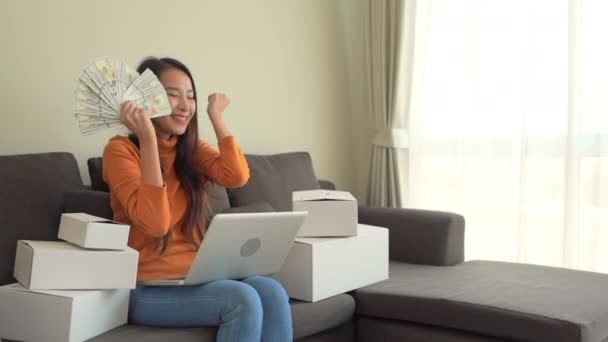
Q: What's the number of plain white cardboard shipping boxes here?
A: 5